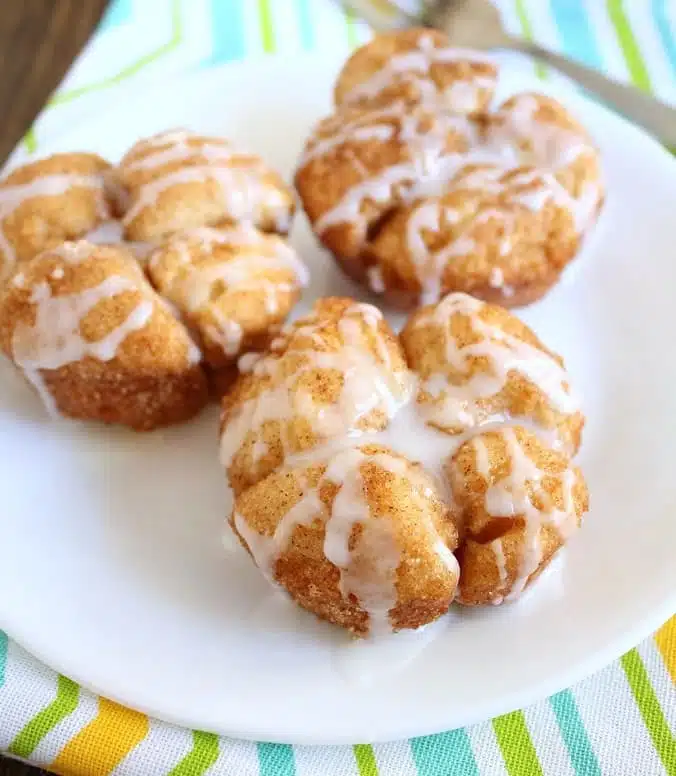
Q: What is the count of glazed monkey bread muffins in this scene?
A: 3